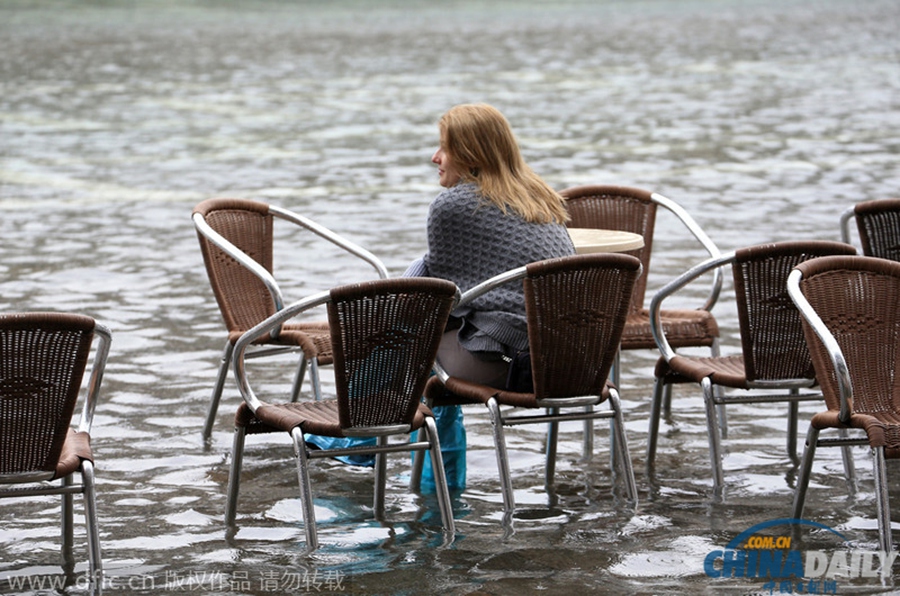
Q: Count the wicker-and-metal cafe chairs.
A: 8